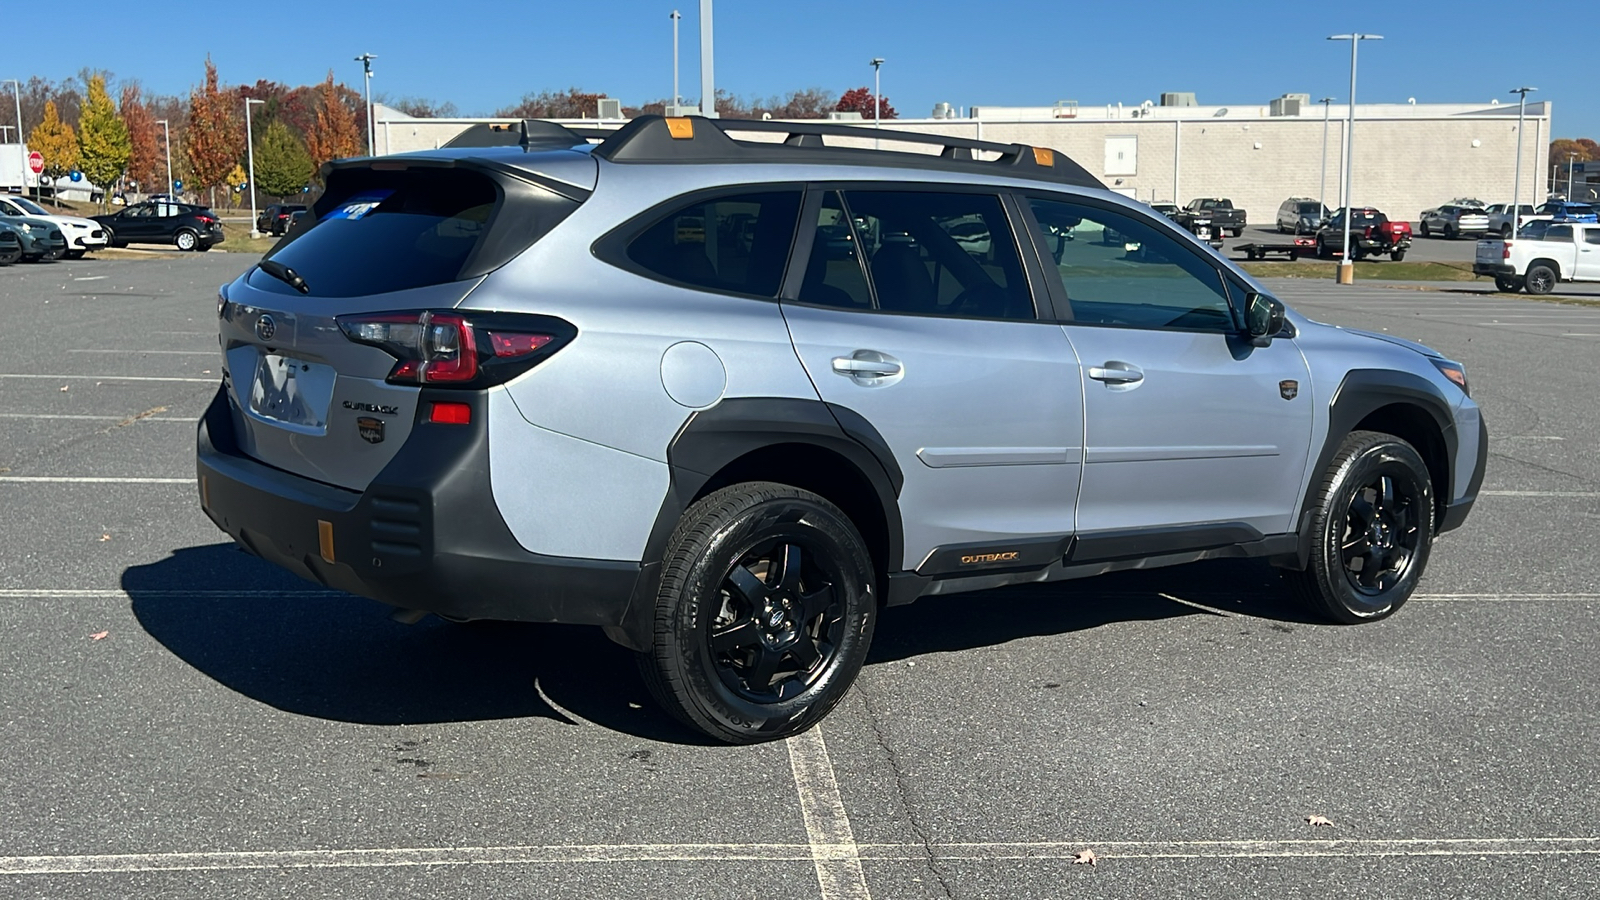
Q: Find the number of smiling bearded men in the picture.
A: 0